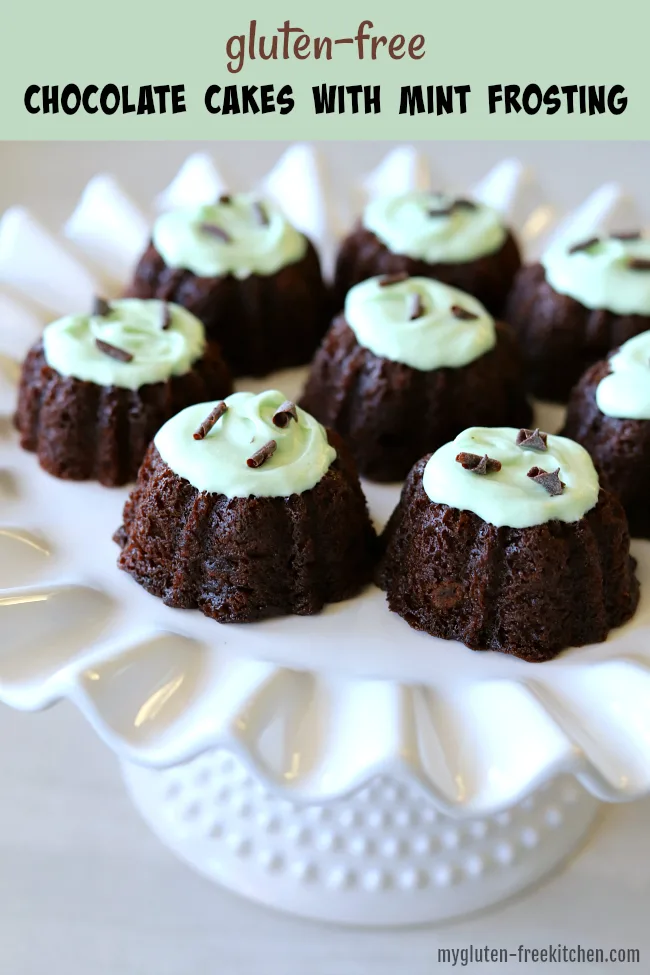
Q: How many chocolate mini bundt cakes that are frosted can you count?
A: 8